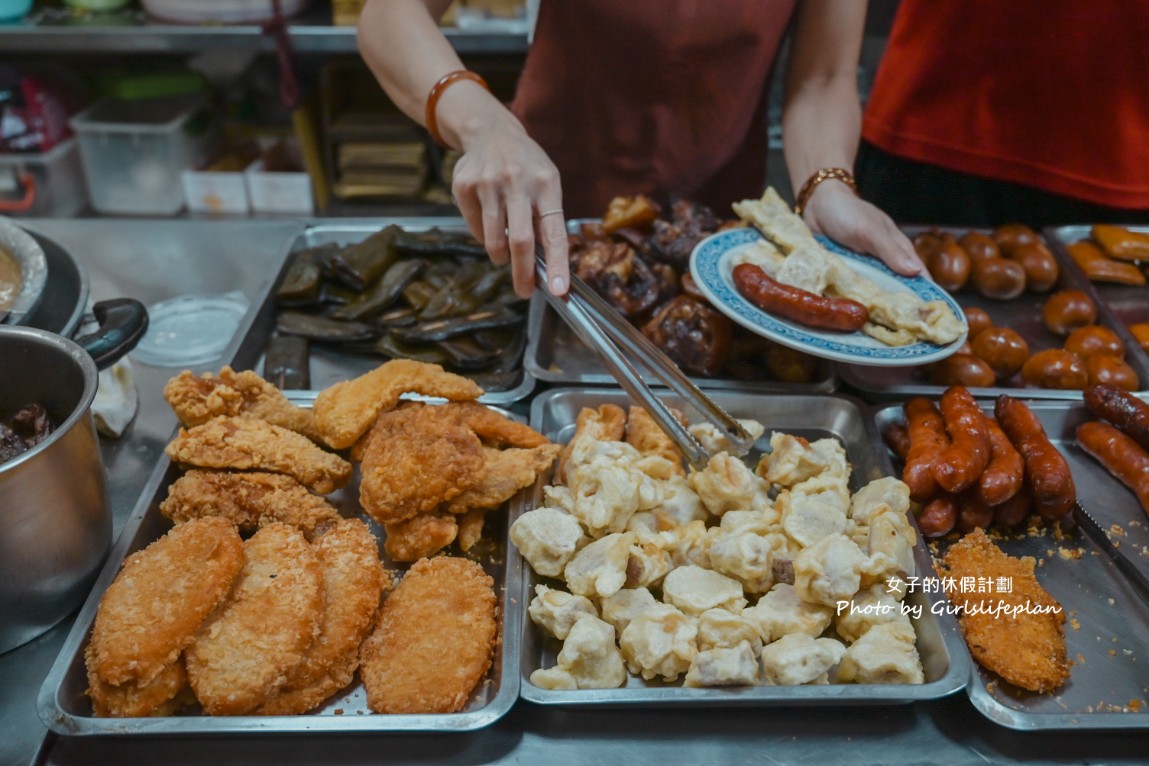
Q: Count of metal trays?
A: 7